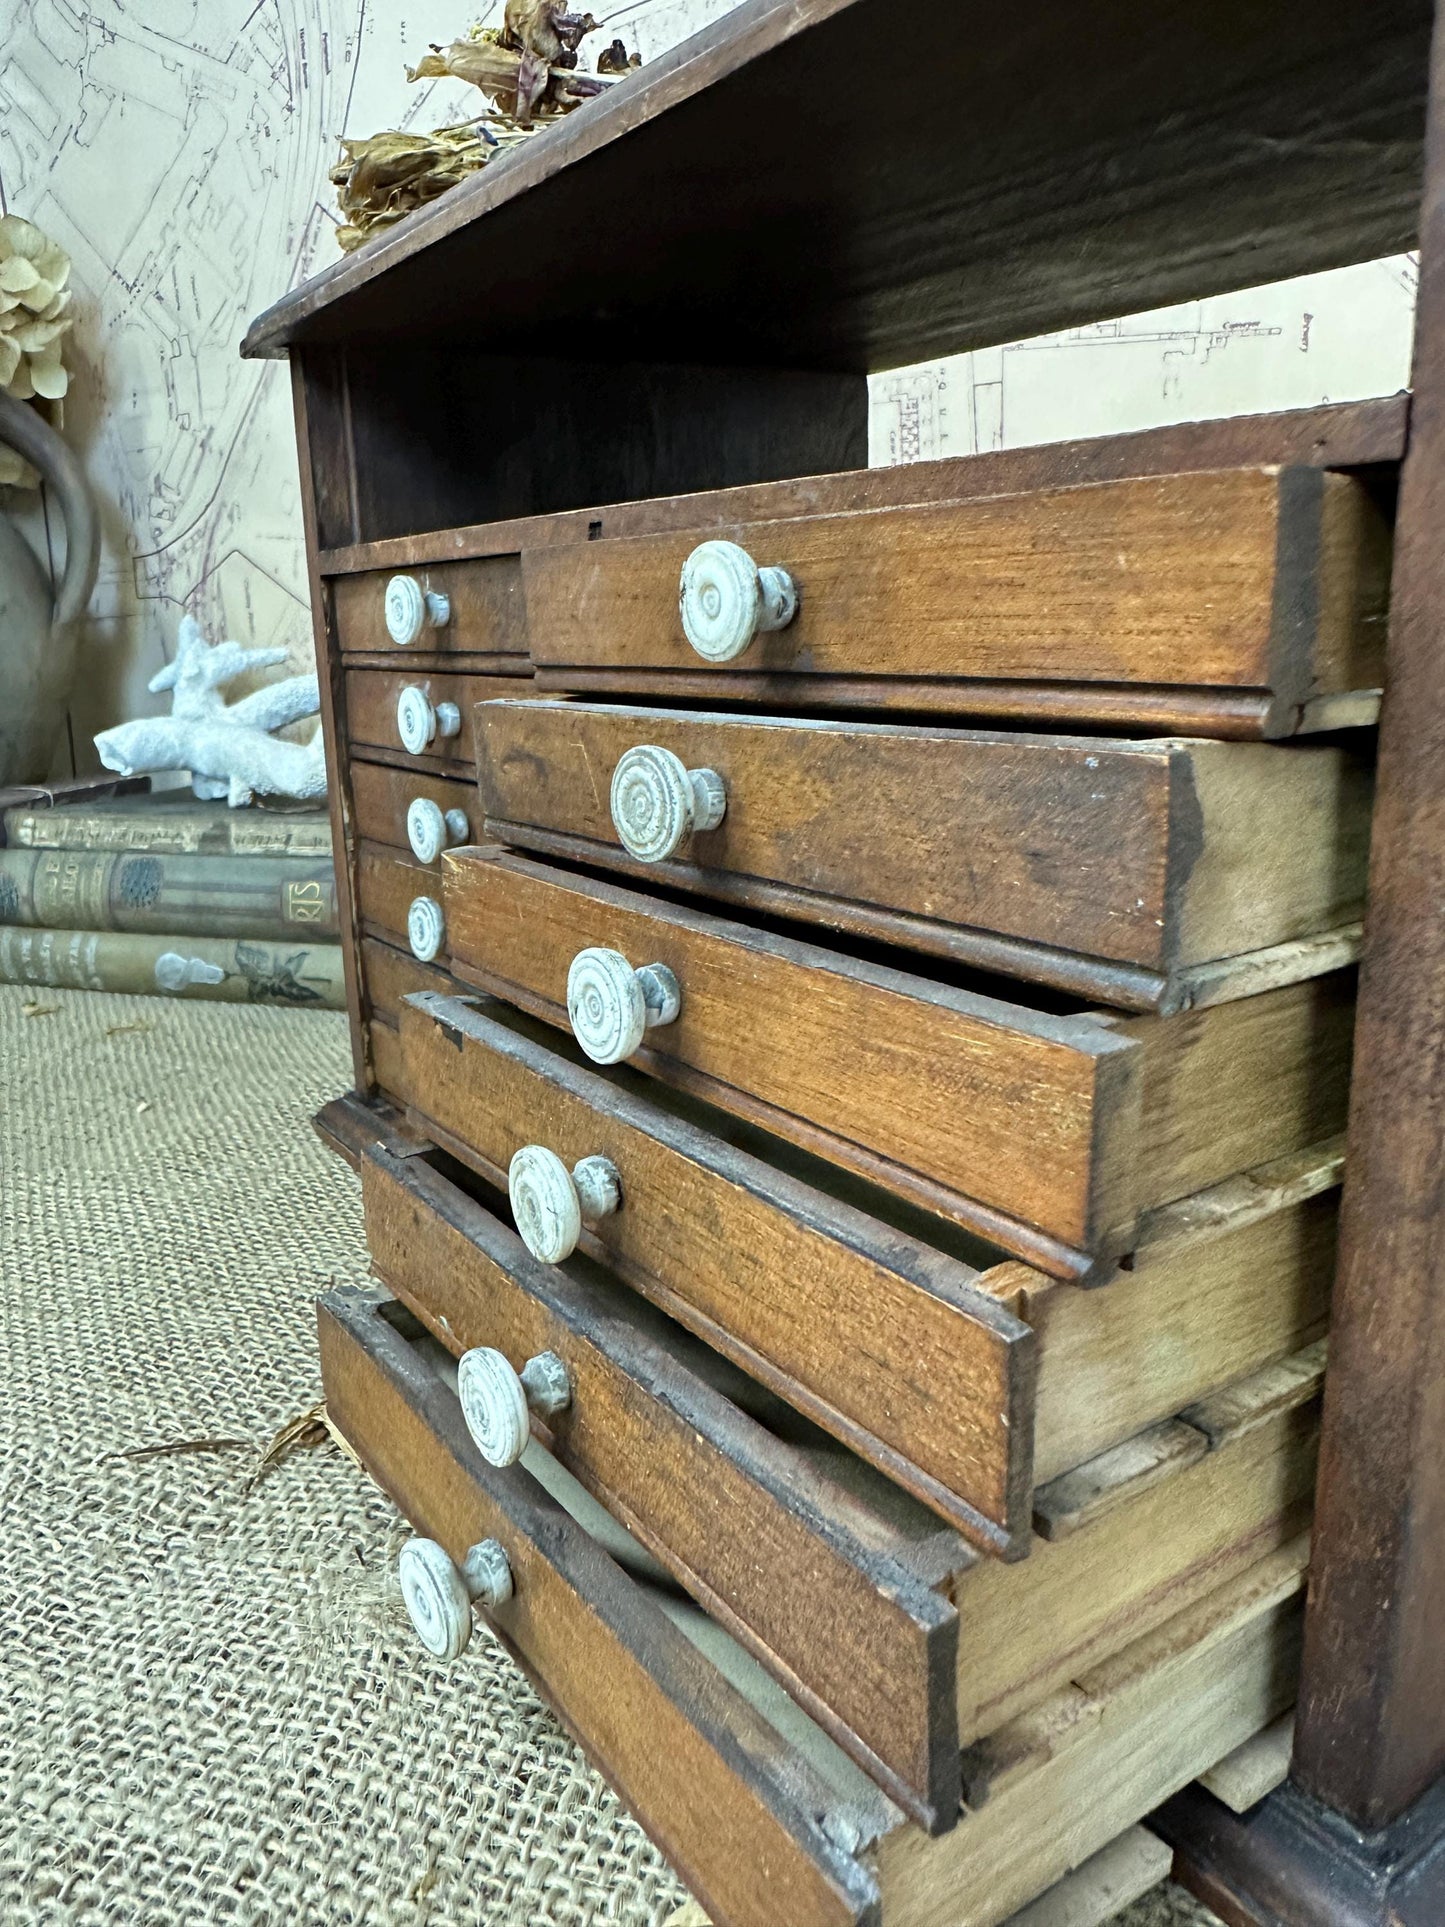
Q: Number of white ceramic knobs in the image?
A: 10